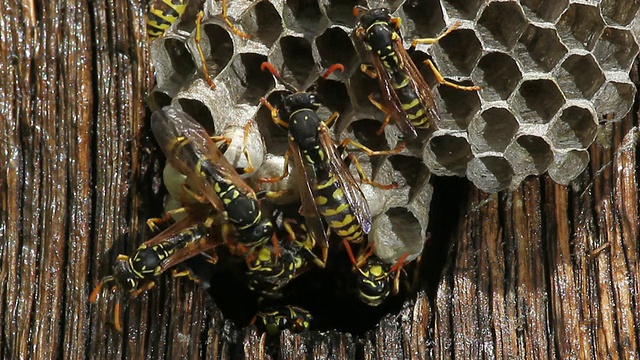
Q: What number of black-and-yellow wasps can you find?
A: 8